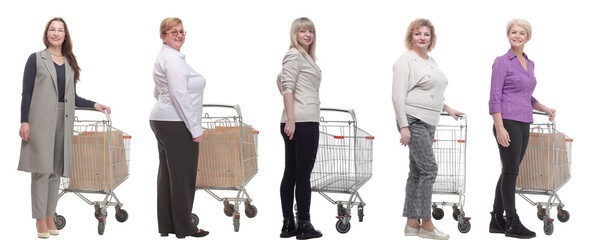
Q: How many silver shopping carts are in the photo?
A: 5